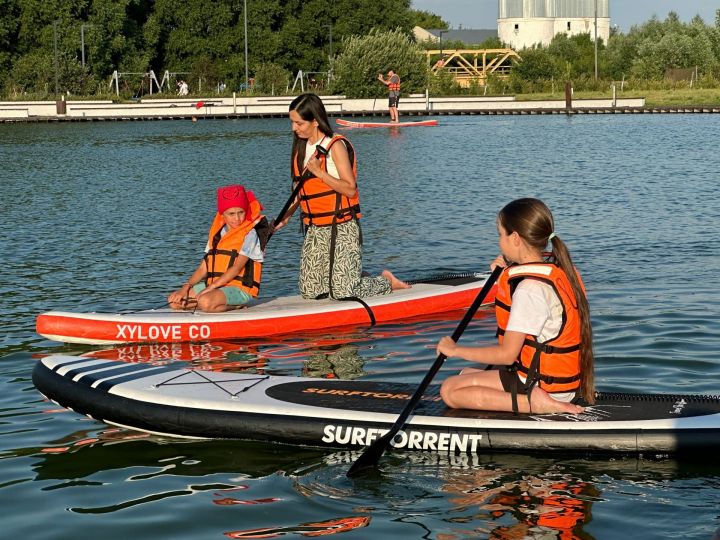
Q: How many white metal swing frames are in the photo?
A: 3